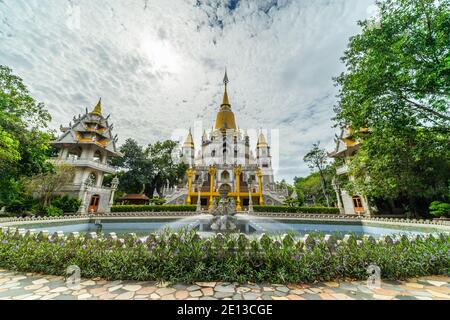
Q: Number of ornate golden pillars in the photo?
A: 4